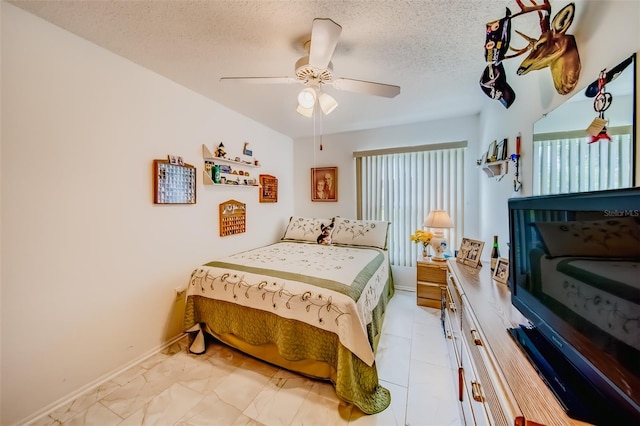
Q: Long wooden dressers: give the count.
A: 1